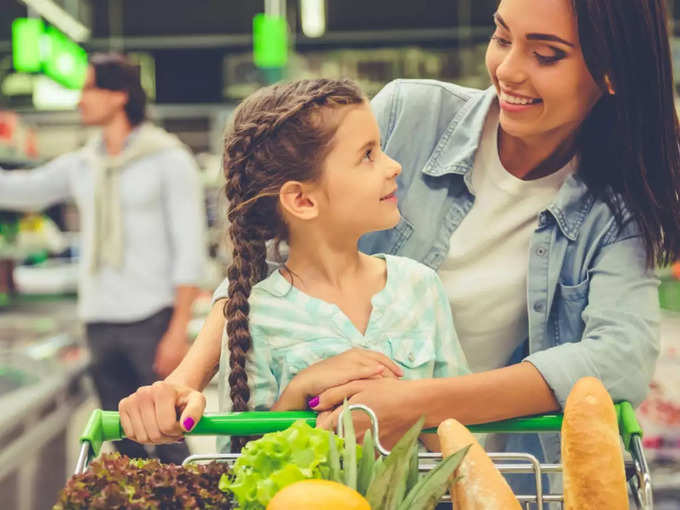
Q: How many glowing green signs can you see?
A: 3